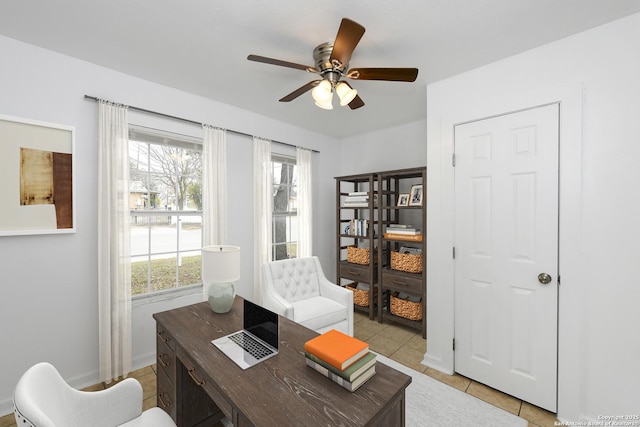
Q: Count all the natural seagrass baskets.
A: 4